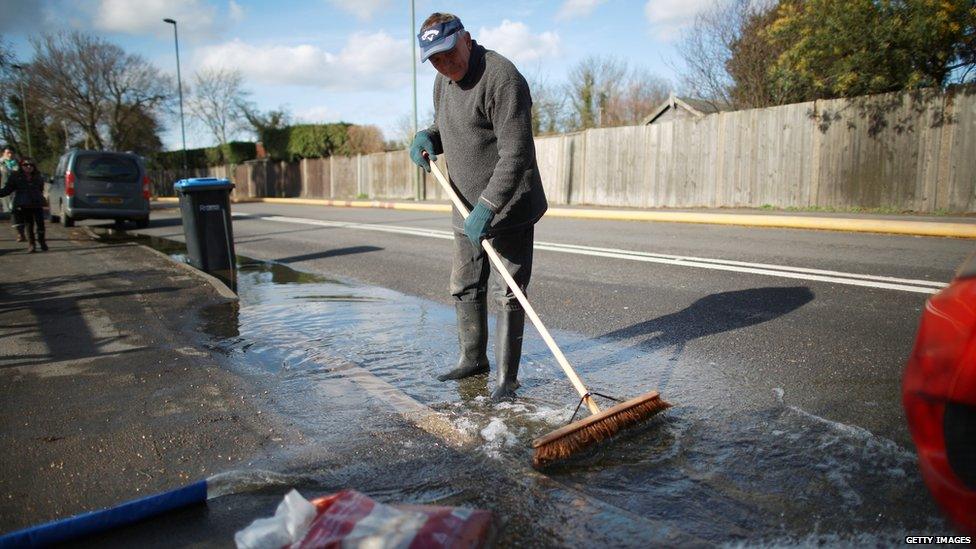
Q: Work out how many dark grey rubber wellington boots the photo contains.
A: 2